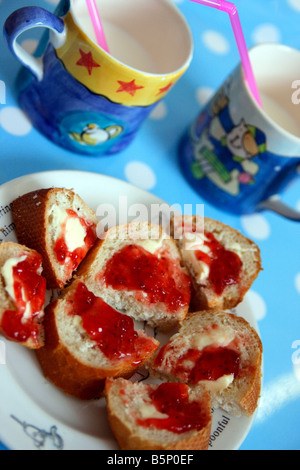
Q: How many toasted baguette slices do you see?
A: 7